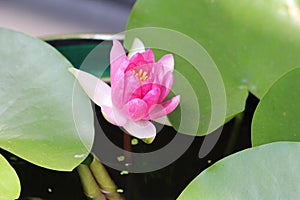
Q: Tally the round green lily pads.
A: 5